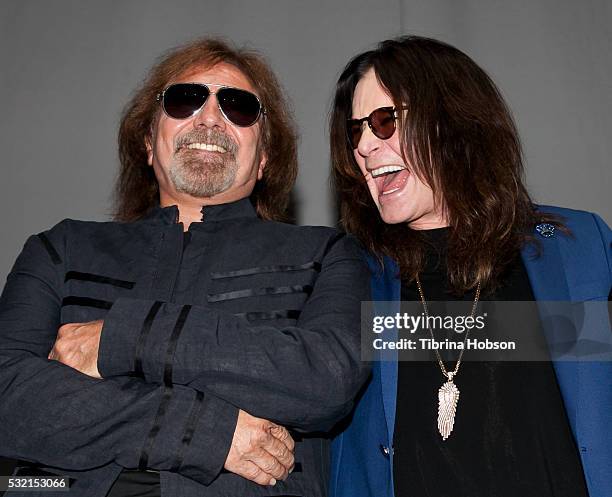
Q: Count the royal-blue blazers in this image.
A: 1